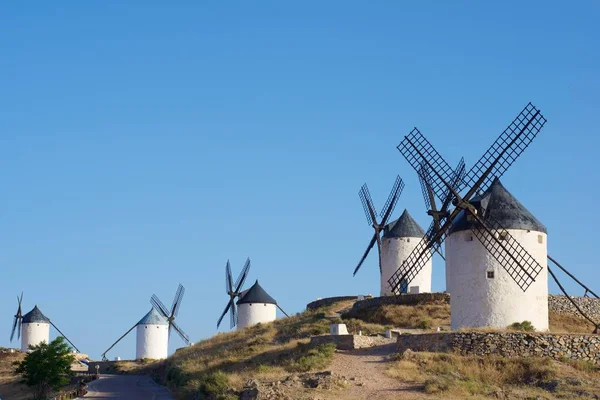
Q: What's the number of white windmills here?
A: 5